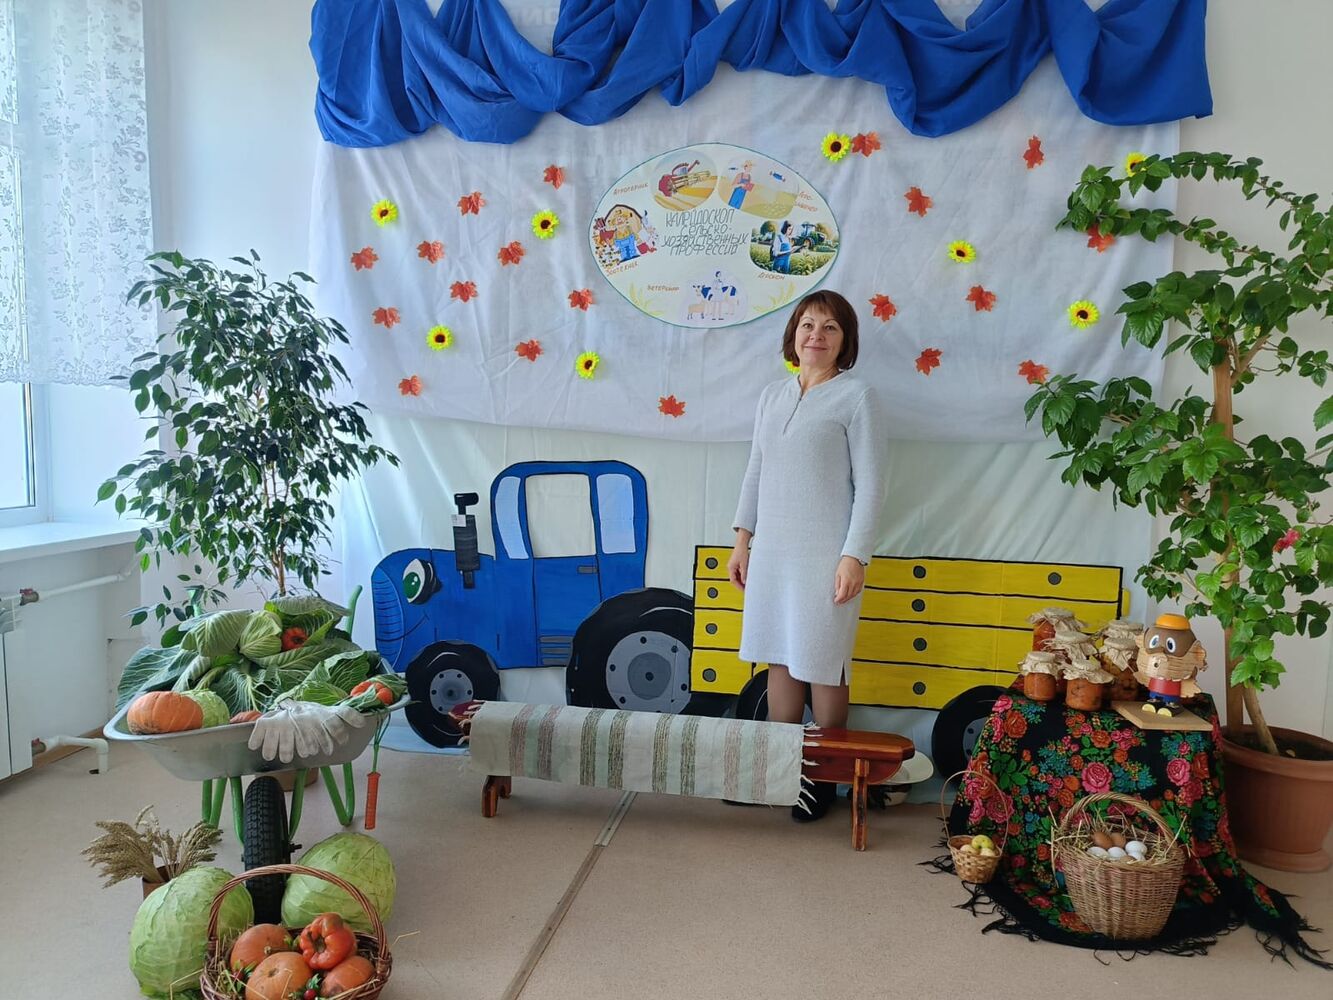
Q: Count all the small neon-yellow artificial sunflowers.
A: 9